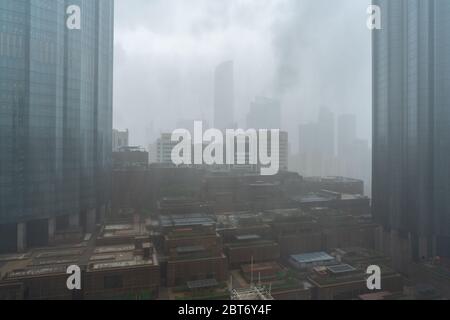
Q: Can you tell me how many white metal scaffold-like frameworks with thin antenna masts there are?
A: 1